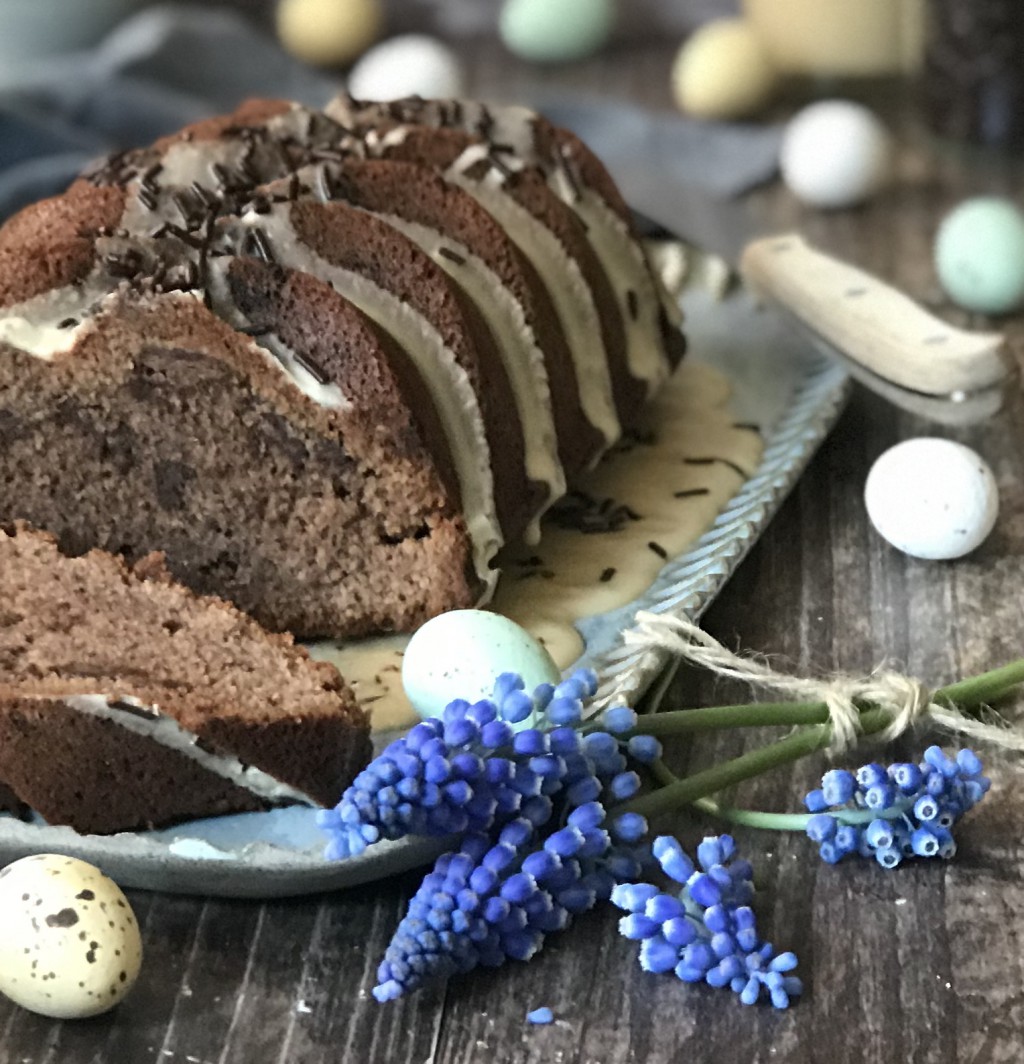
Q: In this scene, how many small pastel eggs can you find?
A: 9